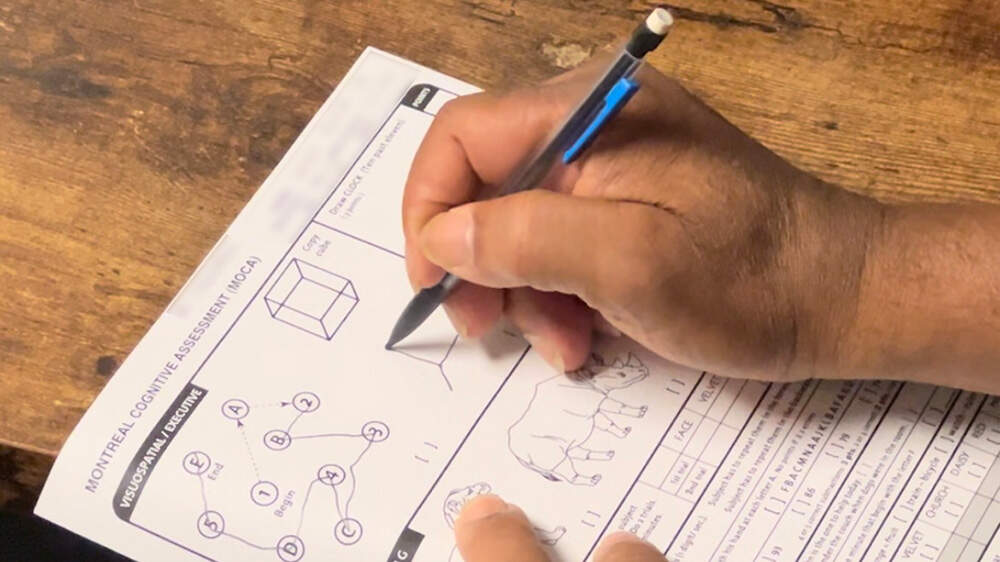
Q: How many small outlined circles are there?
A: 10